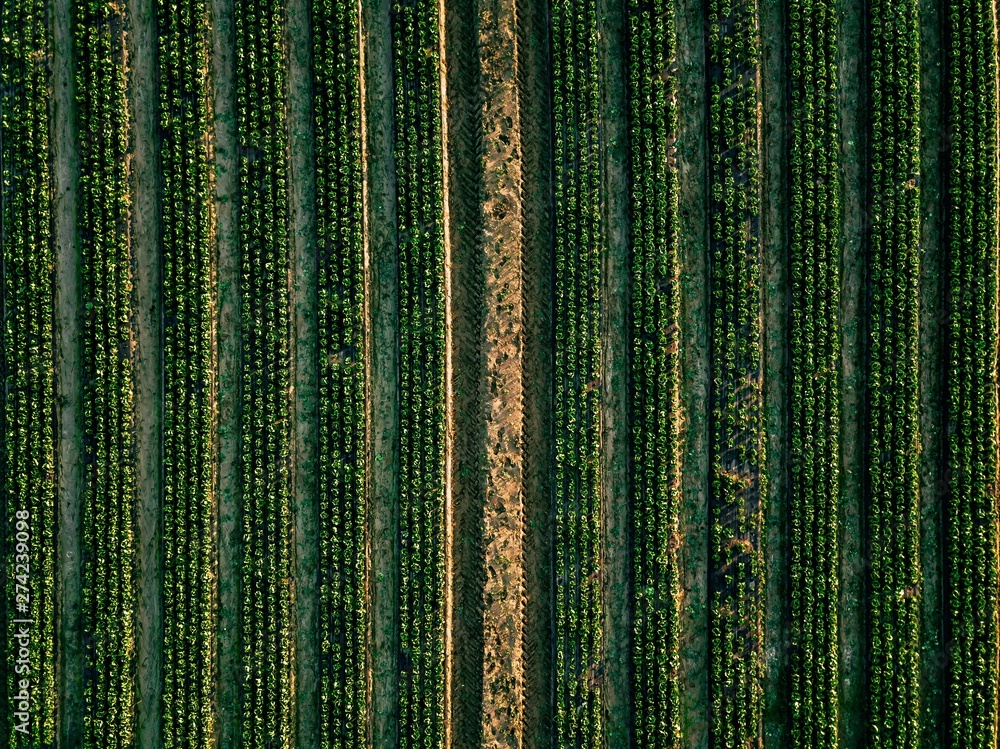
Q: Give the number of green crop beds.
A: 12